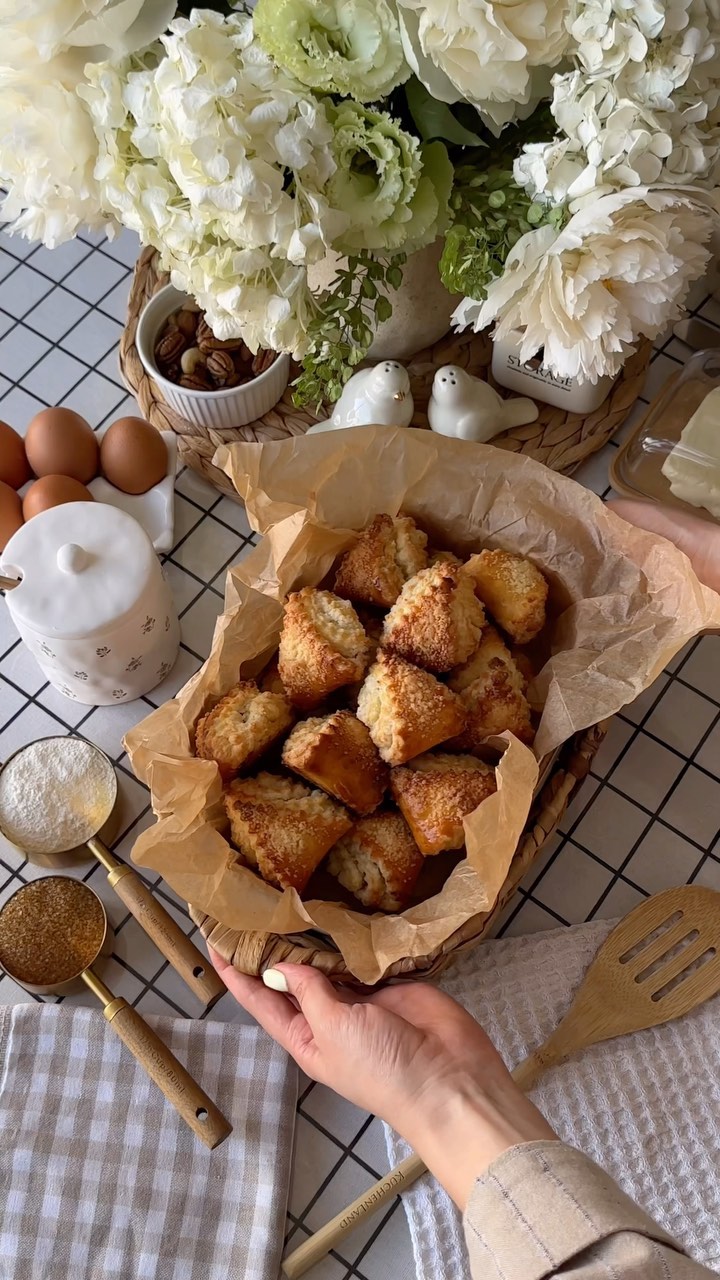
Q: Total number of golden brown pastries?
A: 11